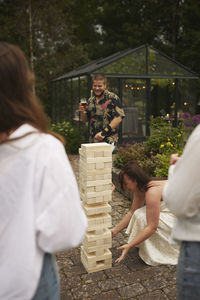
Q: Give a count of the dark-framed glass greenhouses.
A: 1